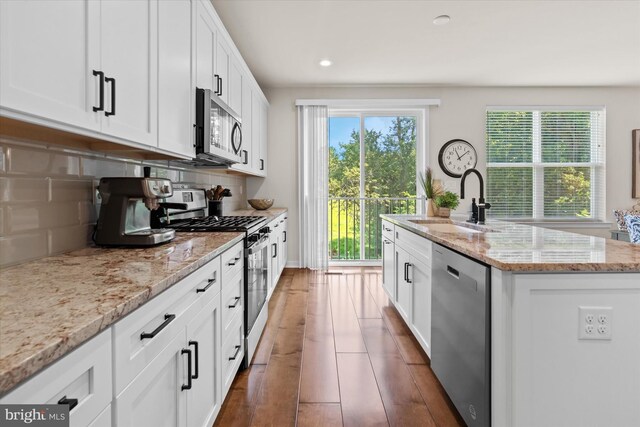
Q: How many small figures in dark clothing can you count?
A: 0